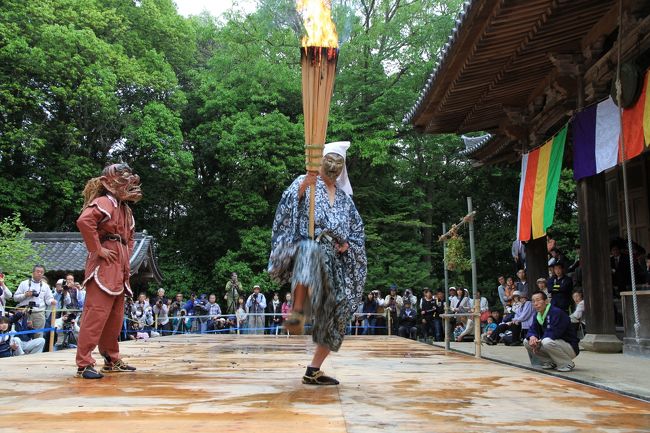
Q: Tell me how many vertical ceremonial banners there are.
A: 2